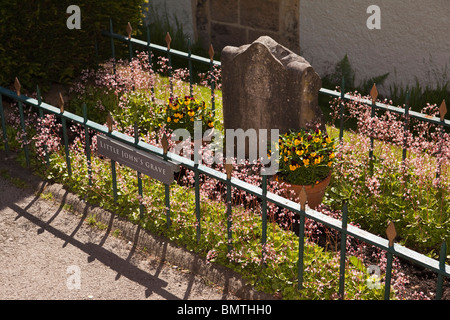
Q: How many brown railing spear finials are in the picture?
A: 12